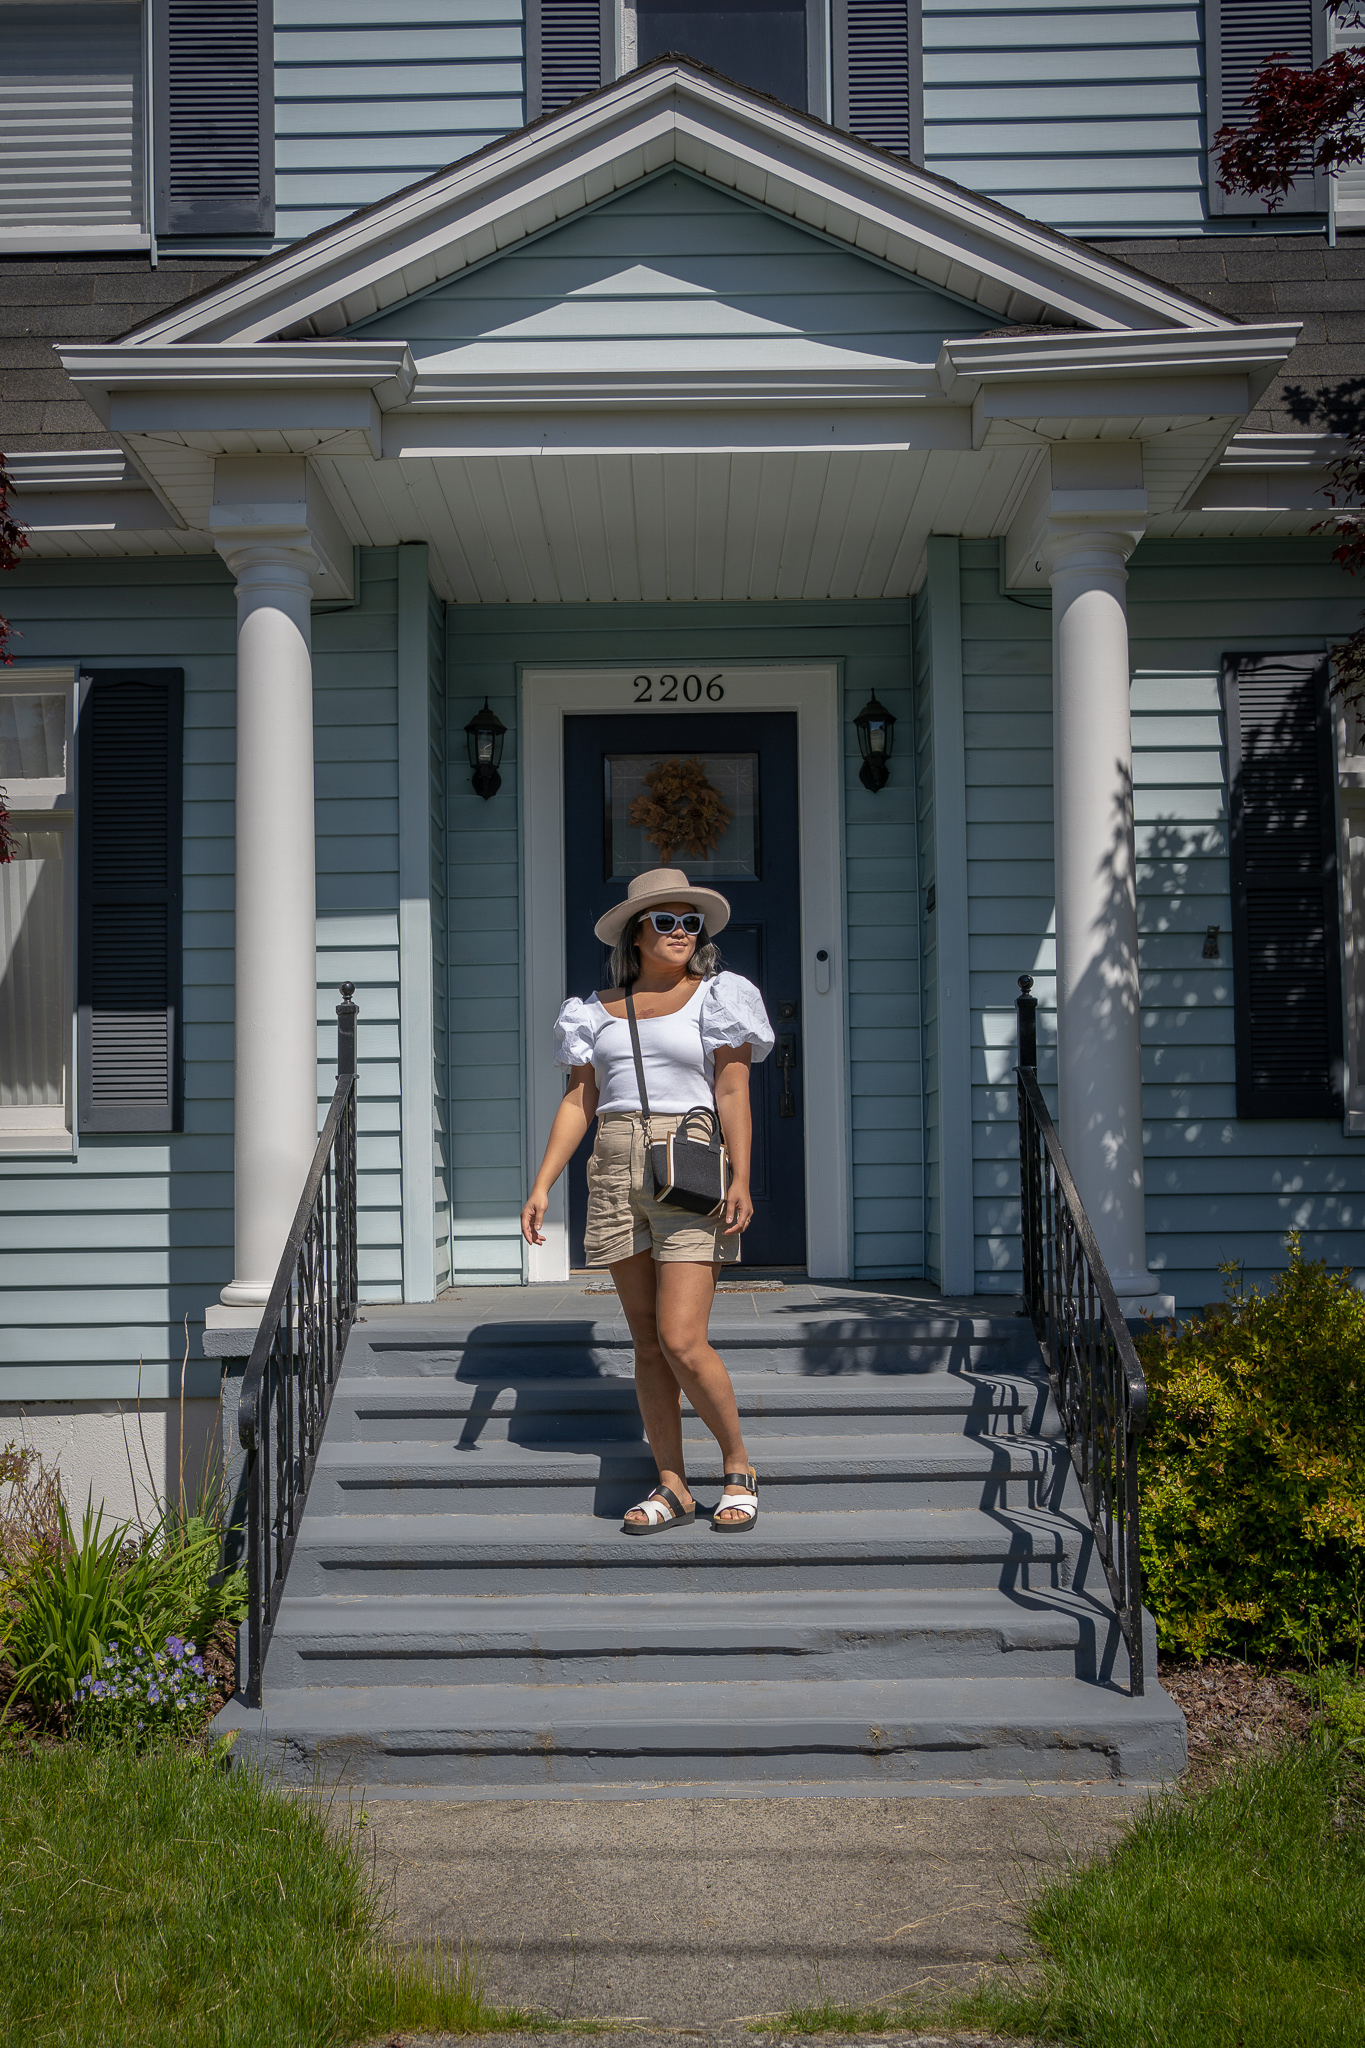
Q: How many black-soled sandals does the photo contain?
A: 2